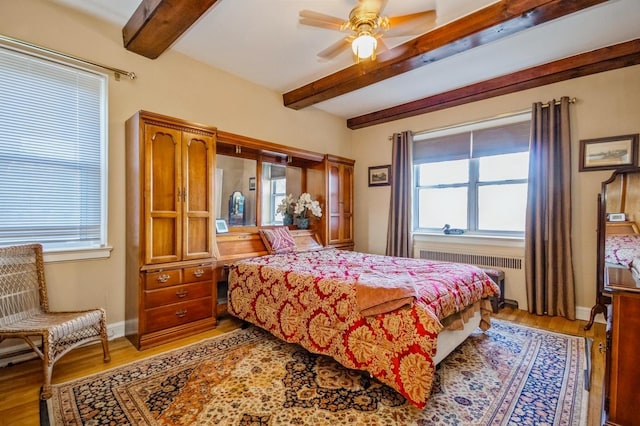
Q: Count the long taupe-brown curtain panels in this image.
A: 2